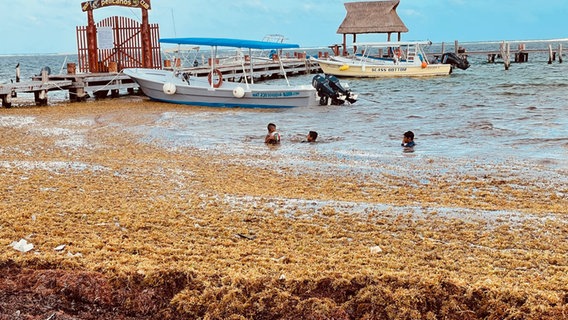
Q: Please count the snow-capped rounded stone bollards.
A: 0